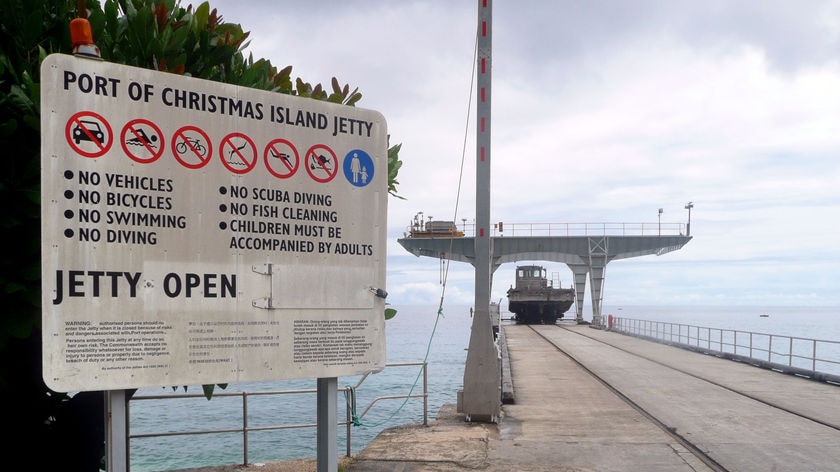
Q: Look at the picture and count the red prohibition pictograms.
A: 6